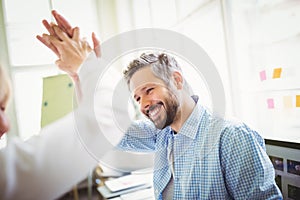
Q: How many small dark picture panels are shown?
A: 4